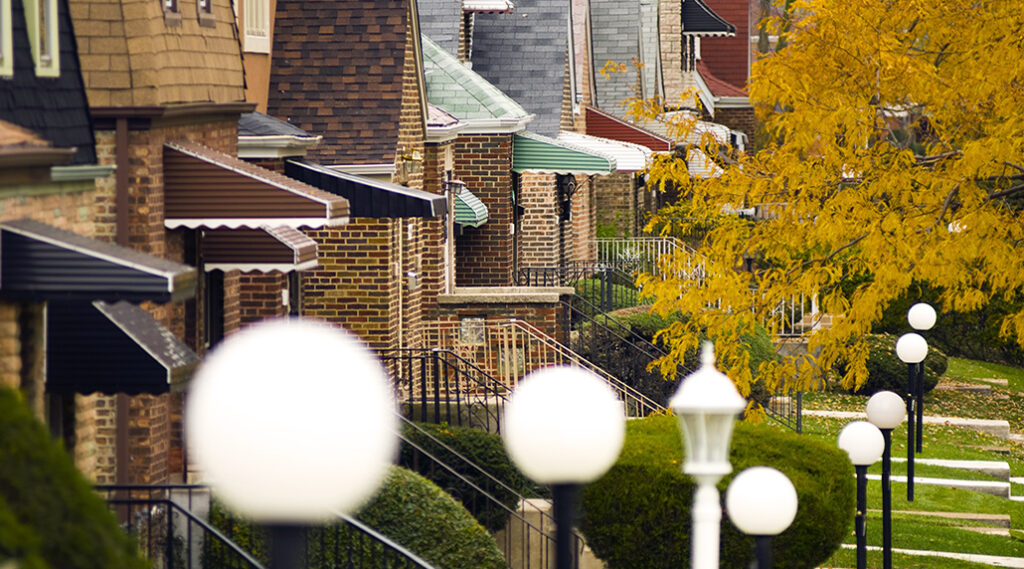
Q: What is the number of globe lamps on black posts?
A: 7